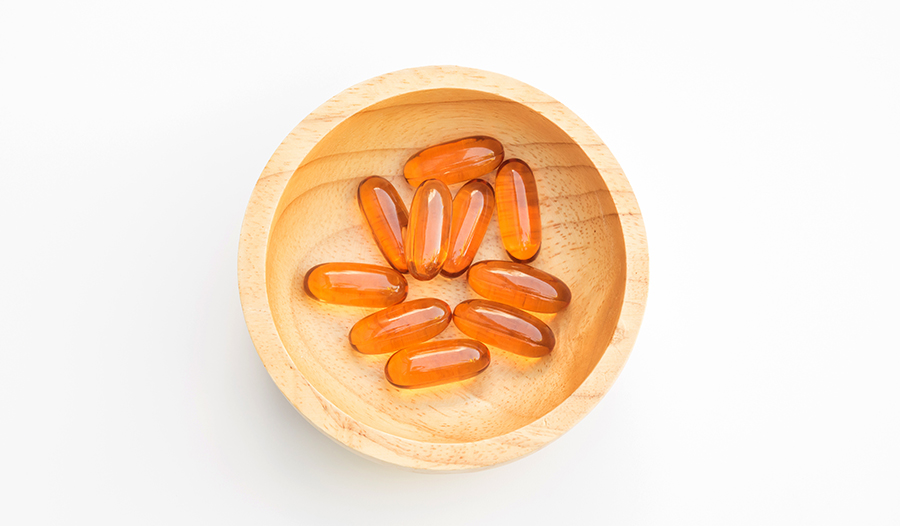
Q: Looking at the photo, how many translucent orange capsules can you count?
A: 10